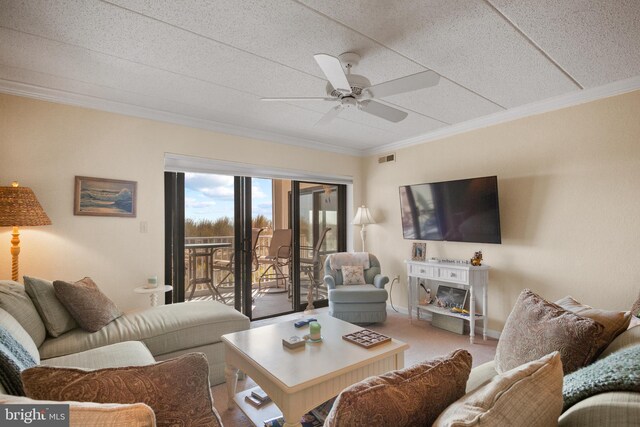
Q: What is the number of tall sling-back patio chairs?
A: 3